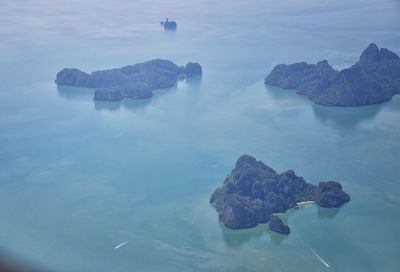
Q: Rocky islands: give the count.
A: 4